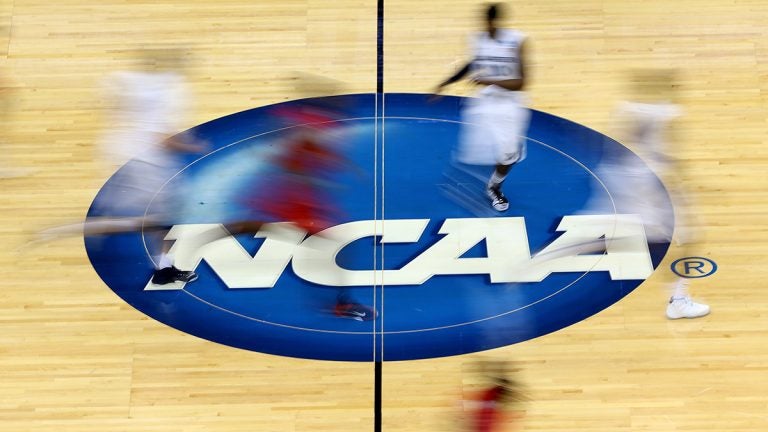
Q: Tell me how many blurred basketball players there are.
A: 5